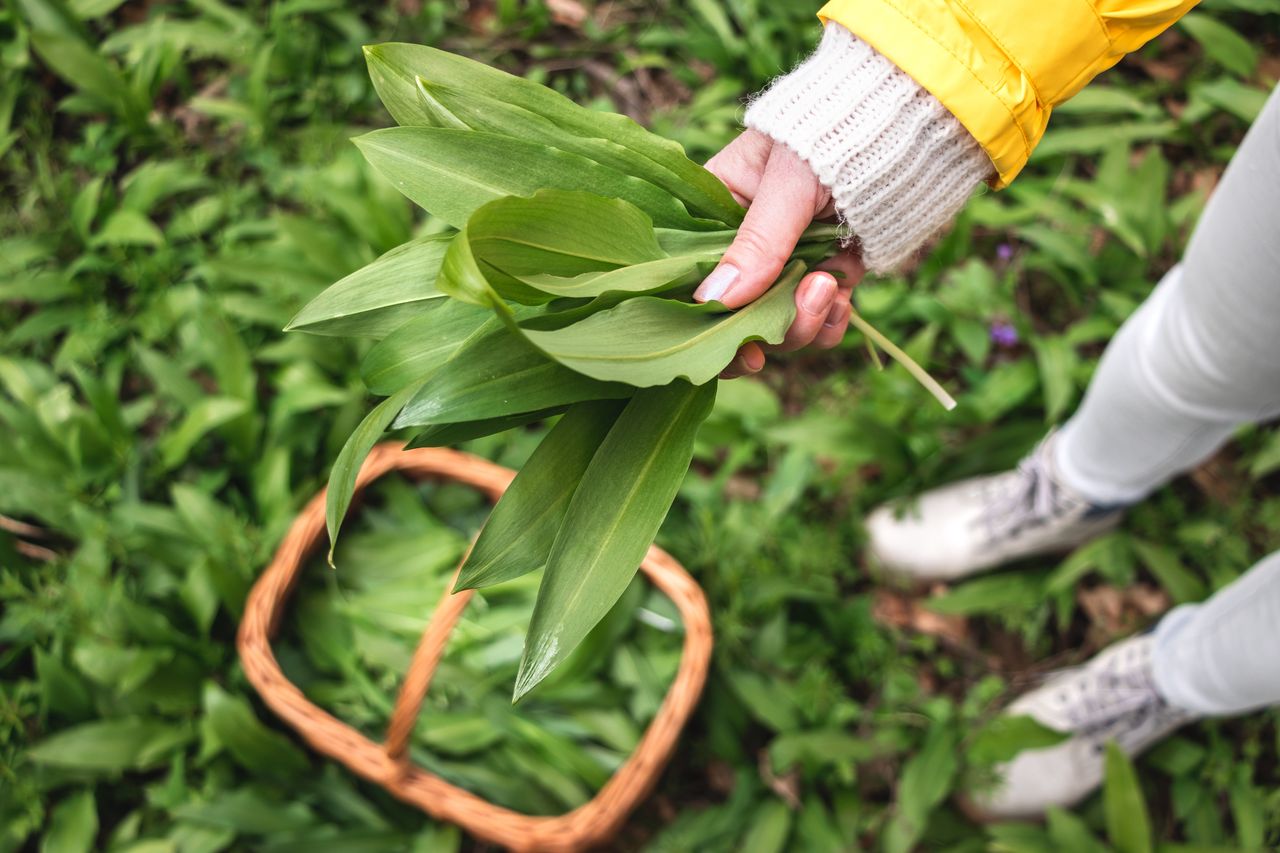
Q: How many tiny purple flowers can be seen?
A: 2